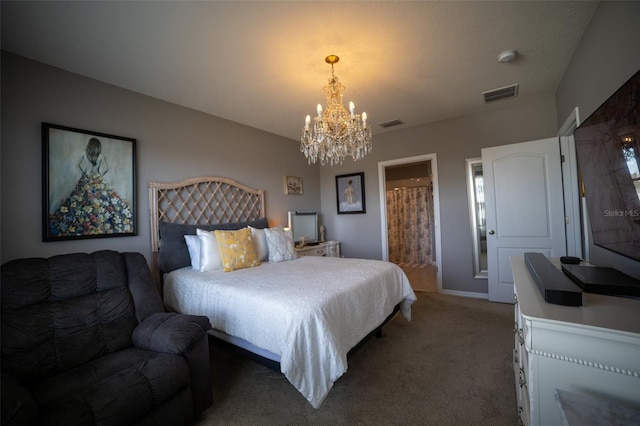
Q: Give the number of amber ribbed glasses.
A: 0